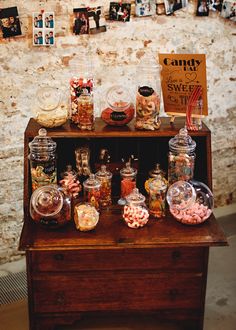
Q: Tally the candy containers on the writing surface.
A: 12